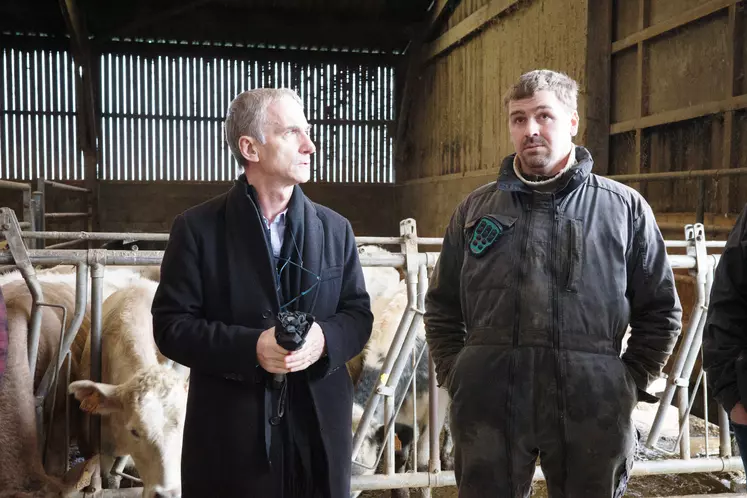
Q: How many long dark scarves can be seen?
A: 1